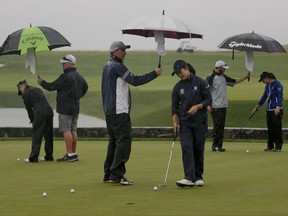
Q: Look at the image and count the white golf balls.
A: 5